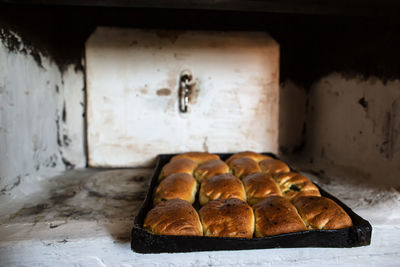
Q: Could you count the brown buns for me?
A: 14